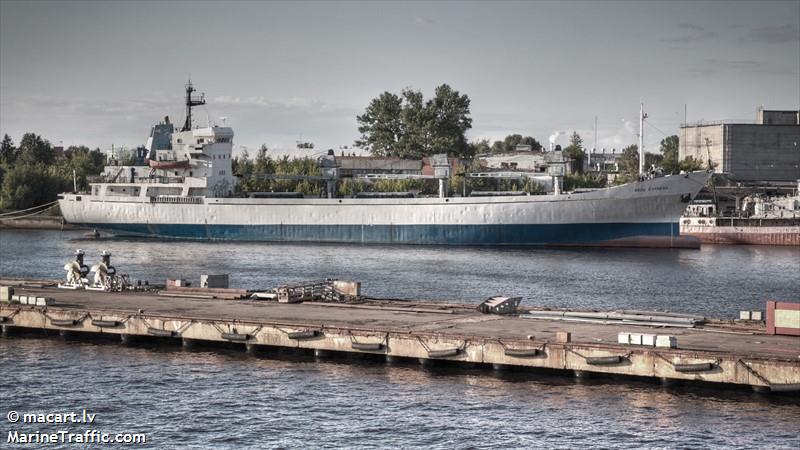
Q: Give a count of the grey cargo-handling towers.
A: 3